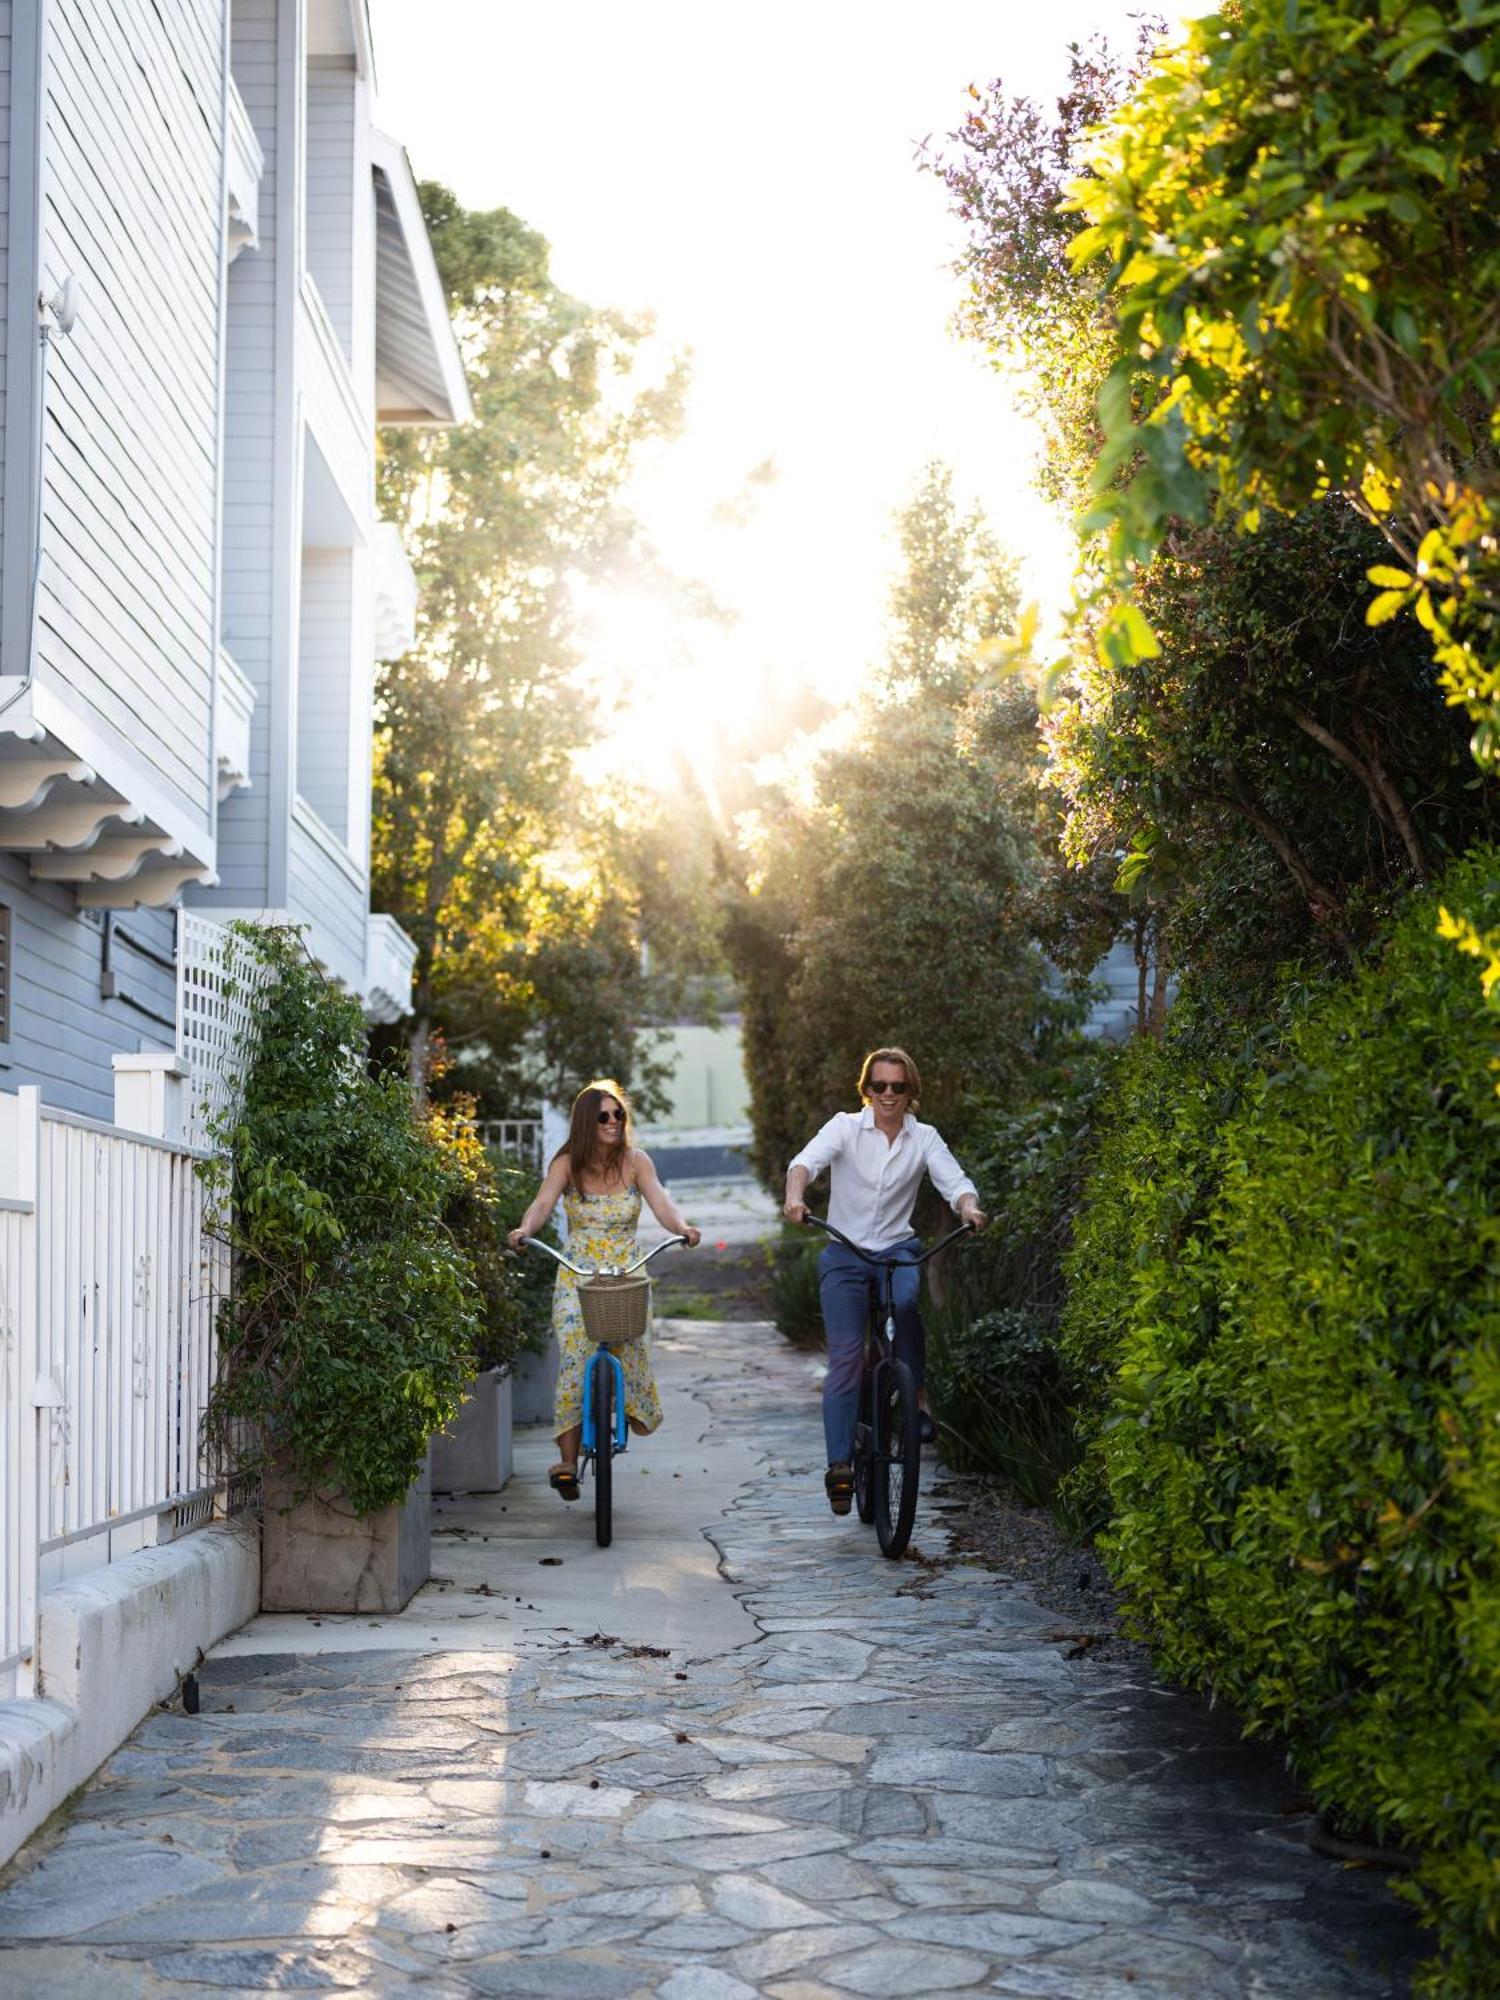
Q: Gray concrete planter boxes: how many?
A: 3